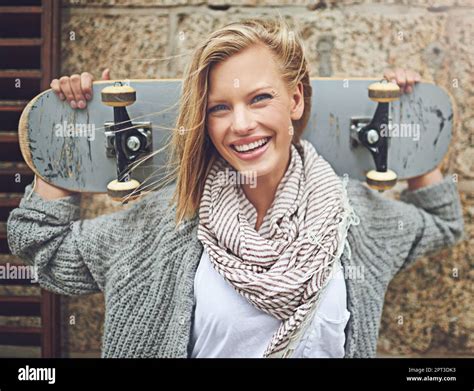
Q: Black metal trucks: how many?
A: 2